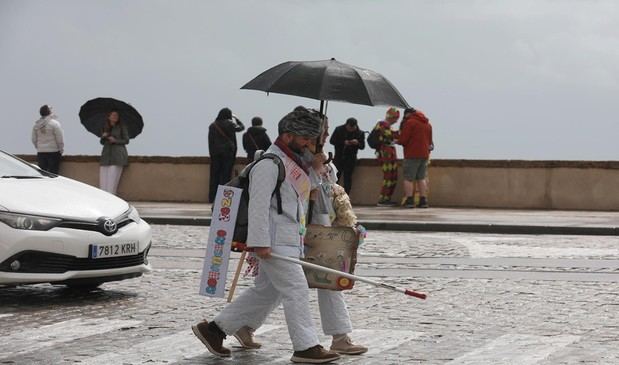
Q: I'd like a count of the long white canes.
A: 1